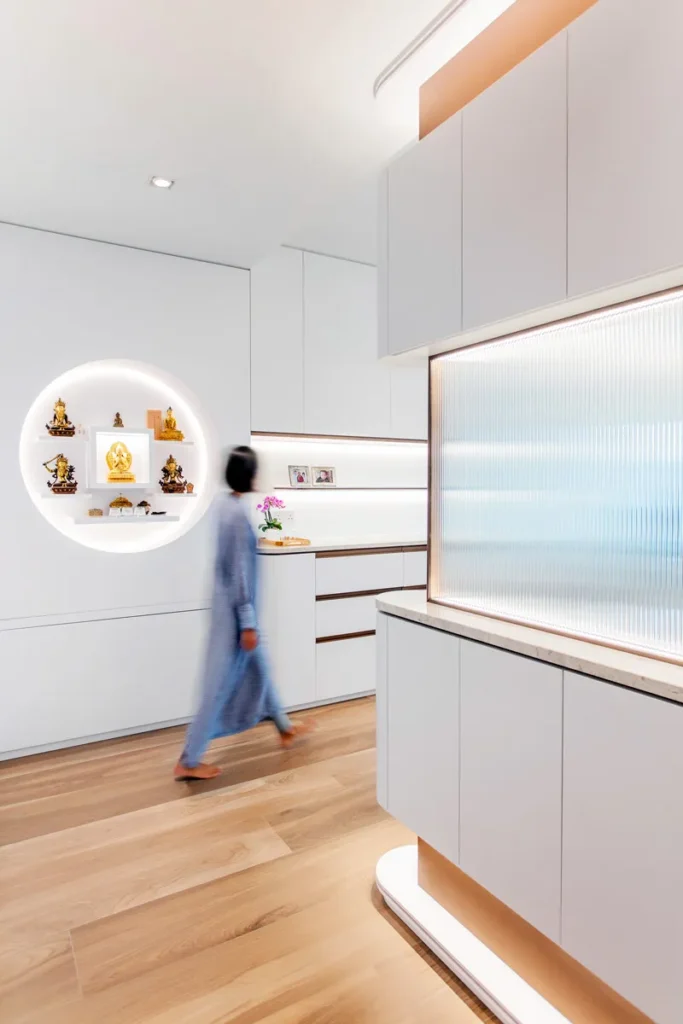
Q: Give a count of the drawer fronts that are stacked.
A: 3